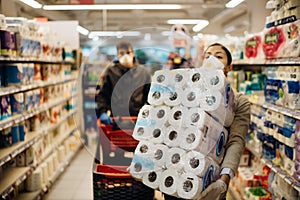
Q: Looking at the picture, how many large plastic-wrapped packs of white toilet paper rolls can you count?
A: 3